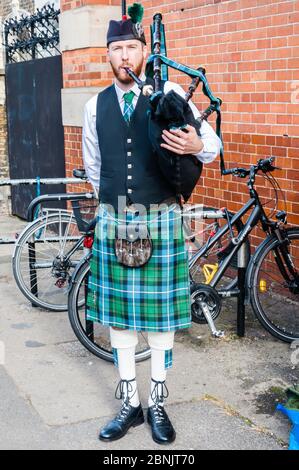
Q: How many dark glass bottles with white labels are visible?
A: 0